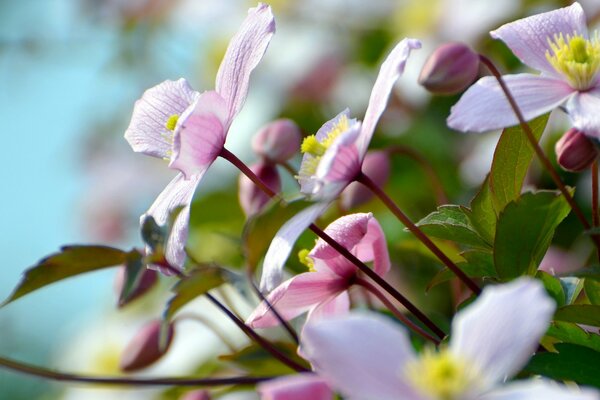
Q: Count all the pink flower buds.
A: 7